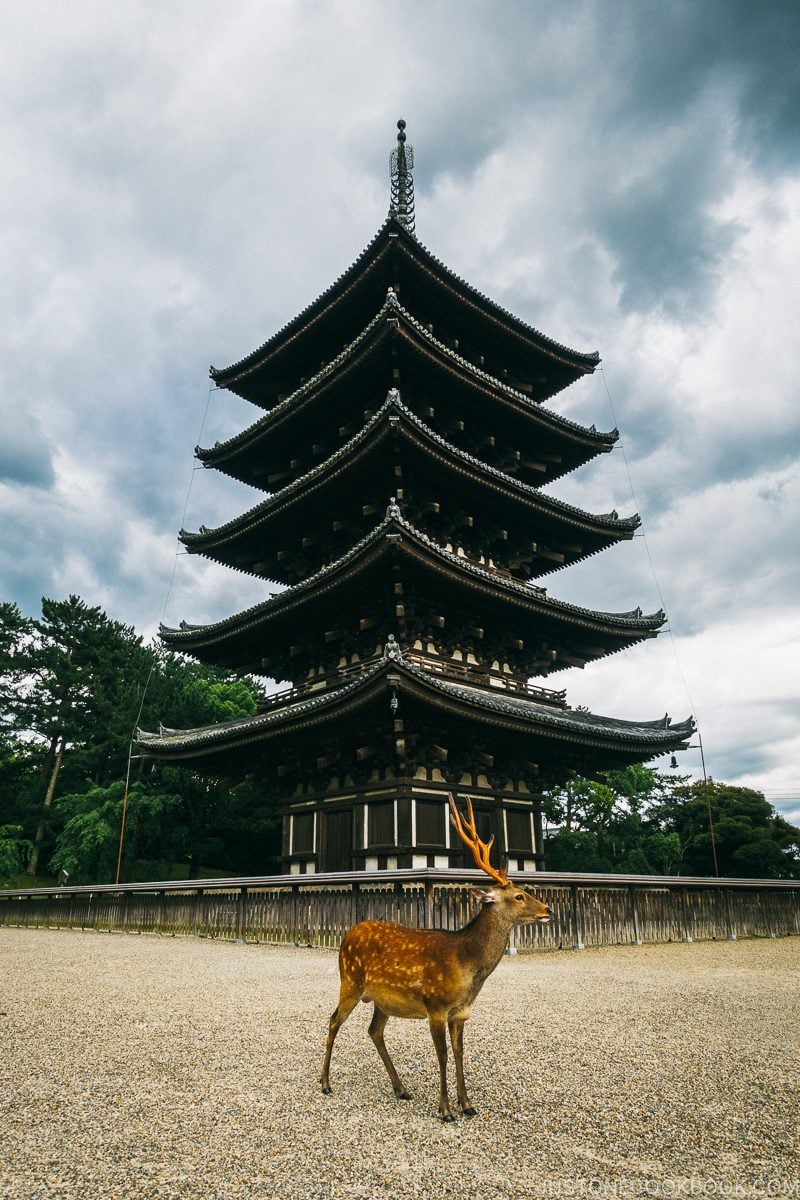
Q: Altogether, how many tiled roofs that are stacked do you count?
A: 5